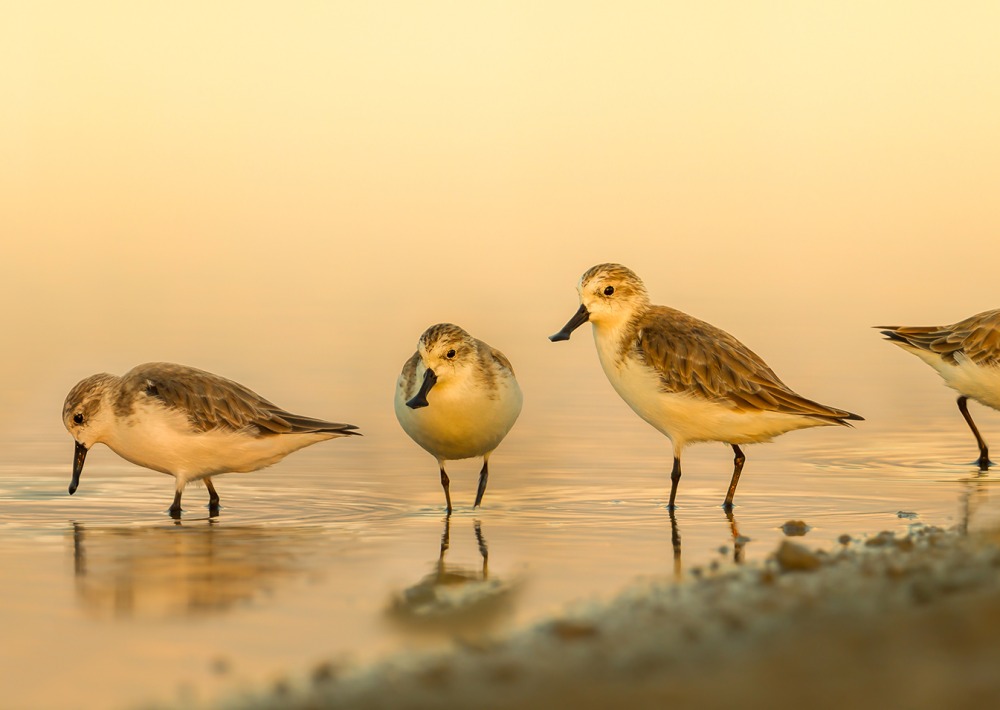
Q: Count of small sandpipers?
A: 4